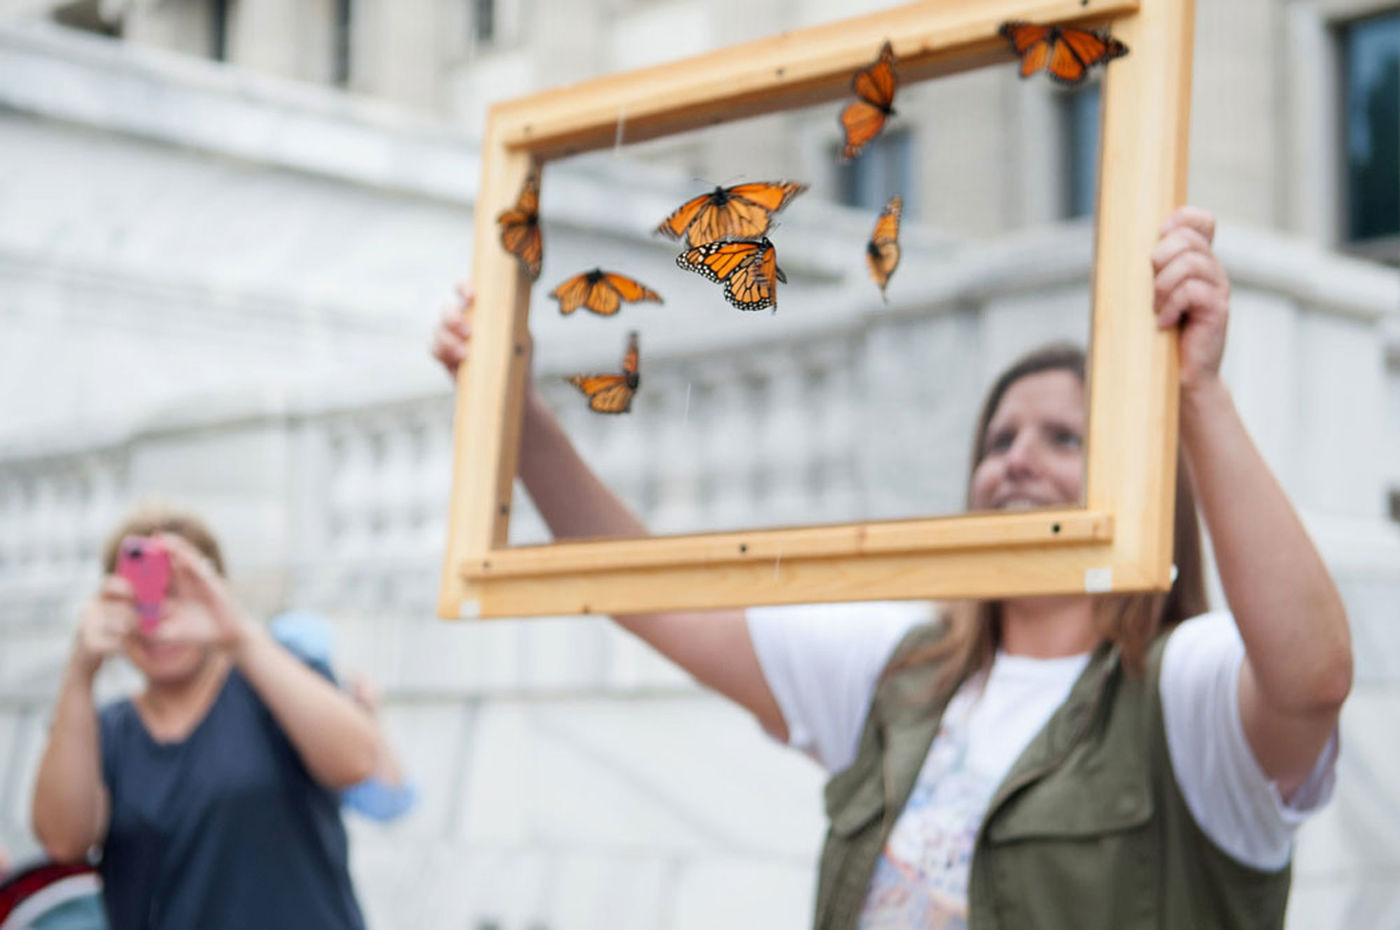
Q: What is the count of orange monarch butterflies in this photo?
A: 8